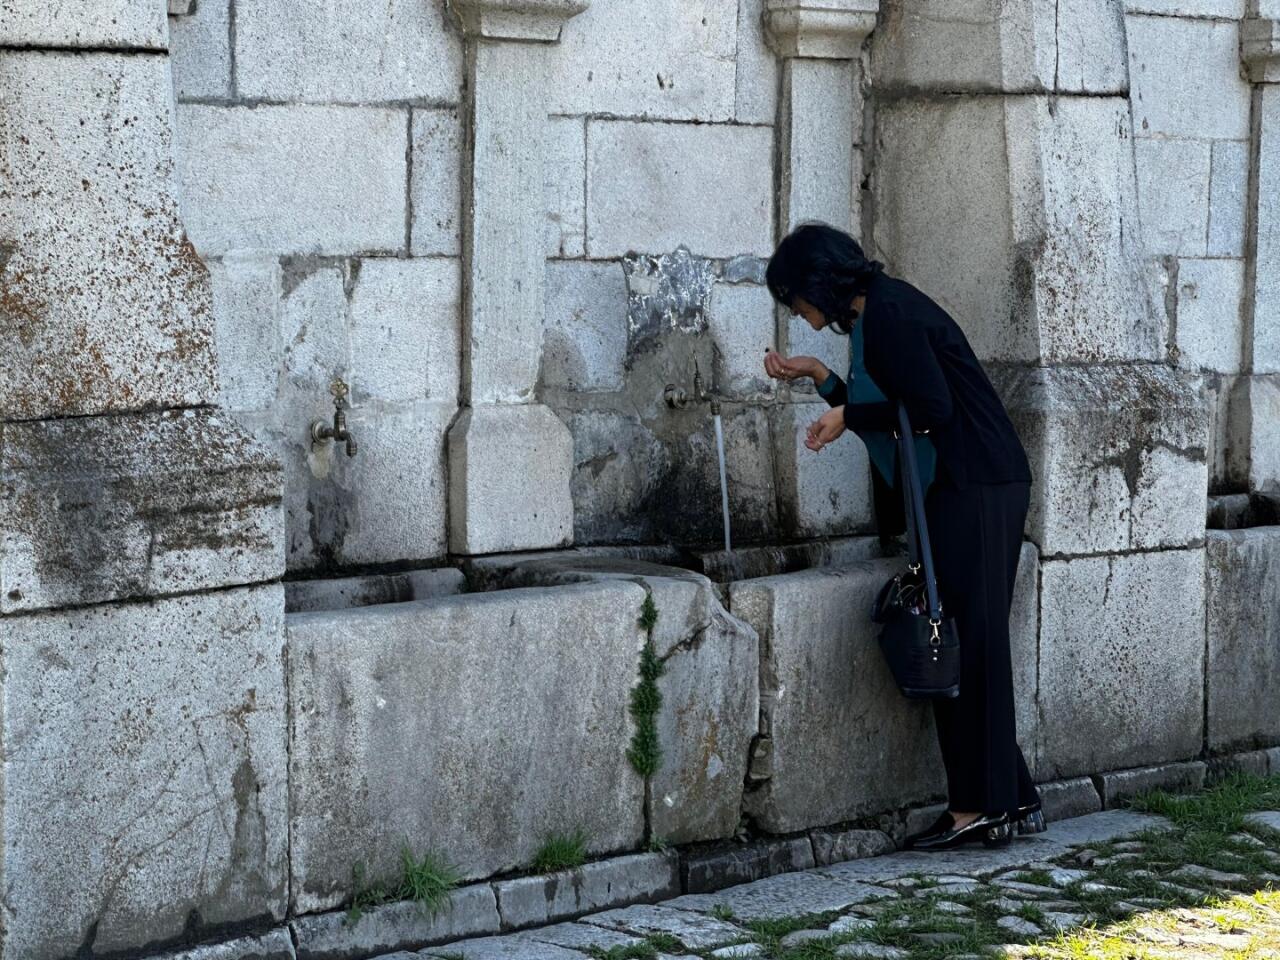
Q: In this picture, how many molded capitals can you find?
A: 3